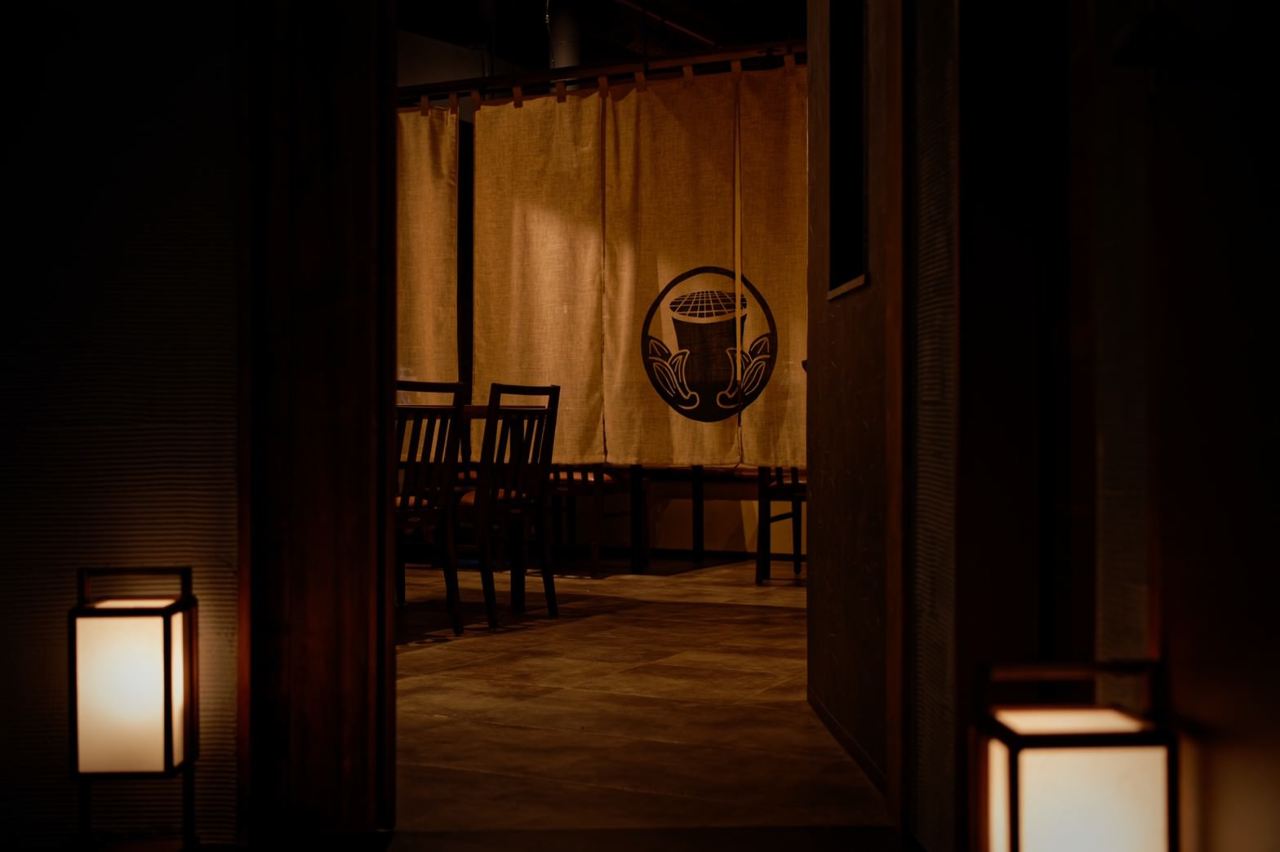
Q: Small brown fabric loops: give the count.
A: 10